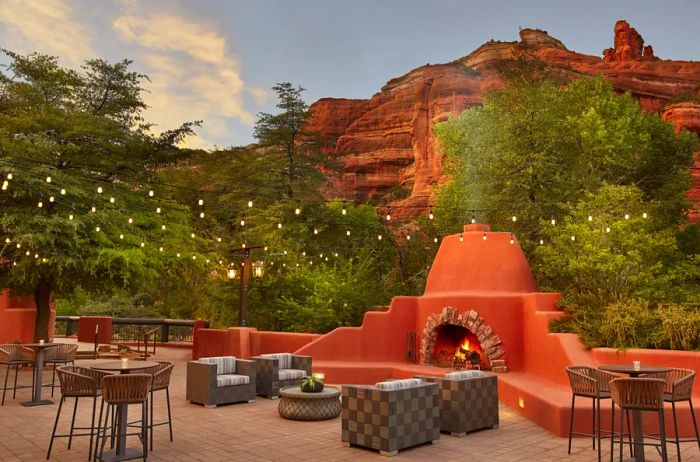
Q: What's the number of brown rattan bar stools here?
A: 8